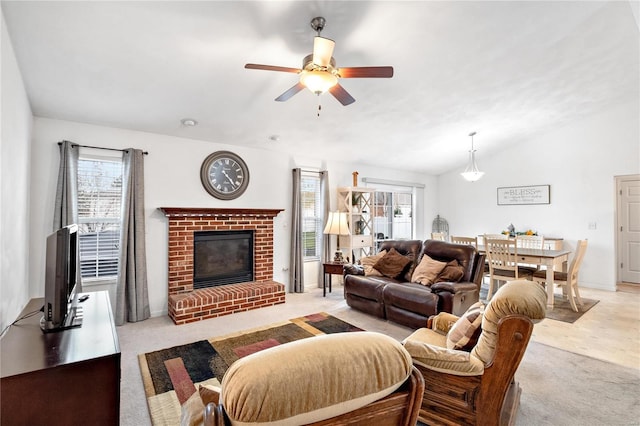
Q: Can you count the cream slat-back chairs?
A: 6